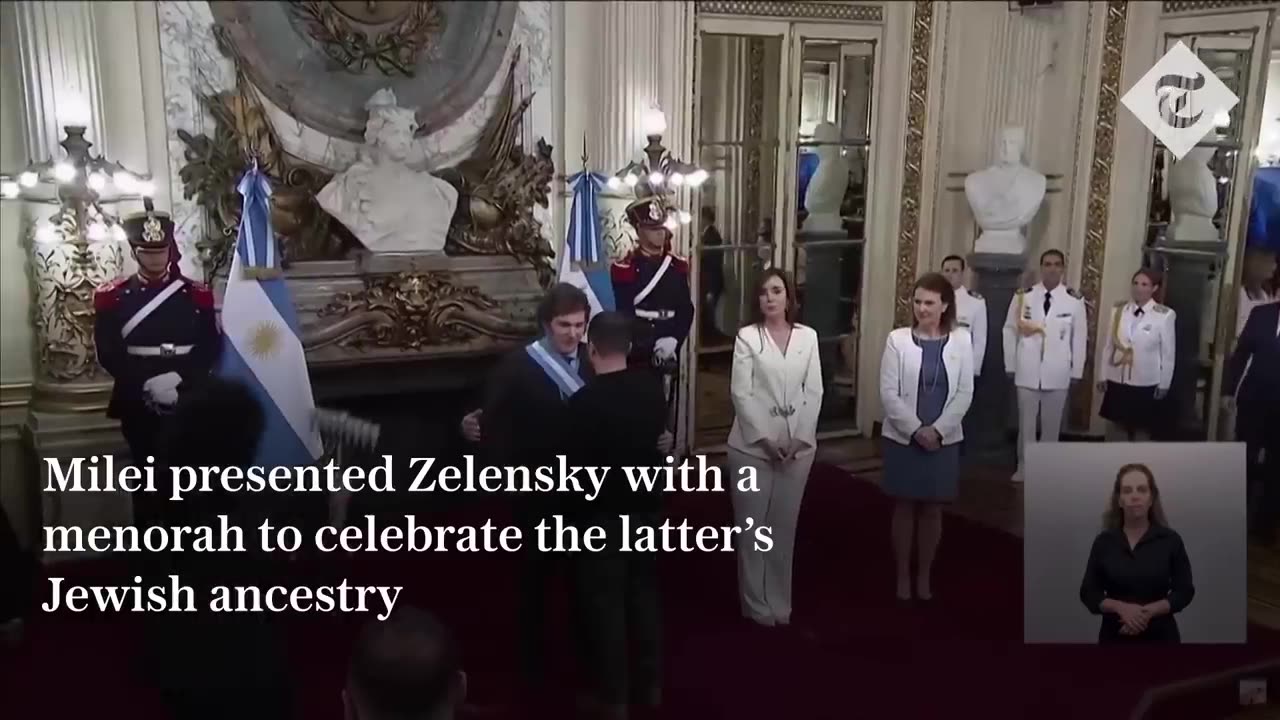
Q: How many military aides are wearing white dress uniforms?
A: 3